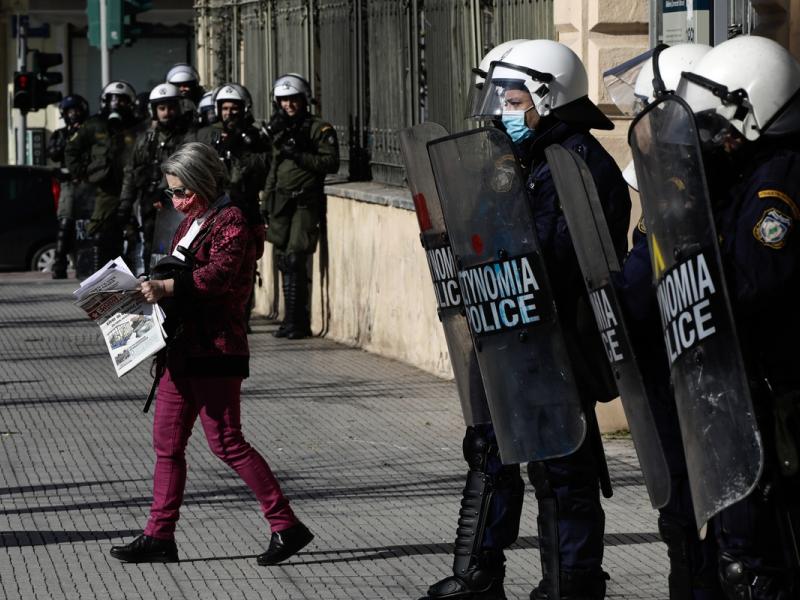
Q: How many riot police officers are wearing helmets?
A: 11